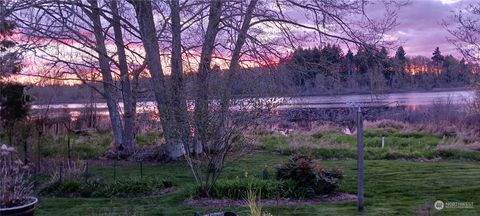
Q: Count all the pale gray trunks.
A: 6